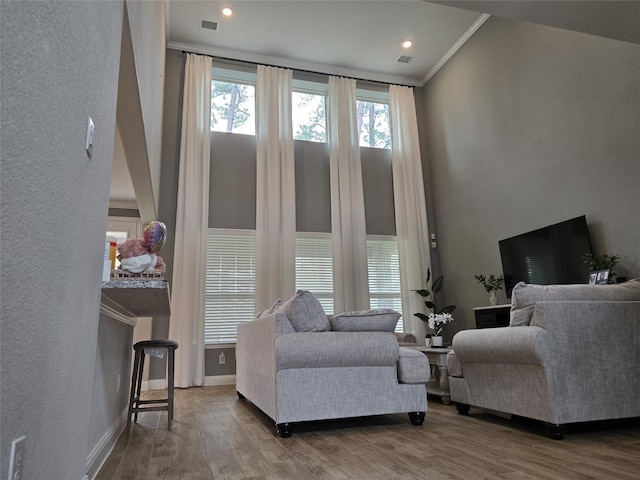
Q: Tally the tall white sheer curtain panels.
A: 4